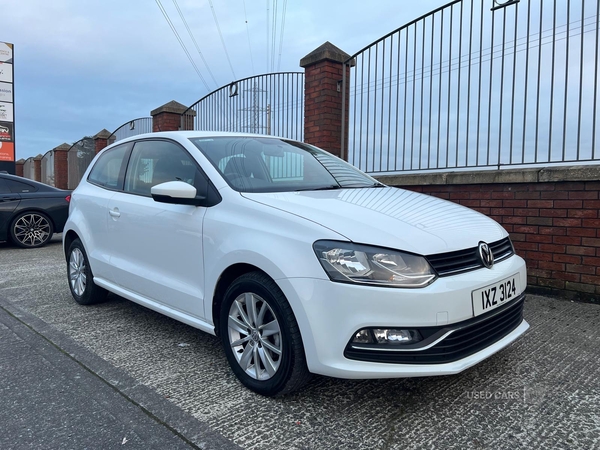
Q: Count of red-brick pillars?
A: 6